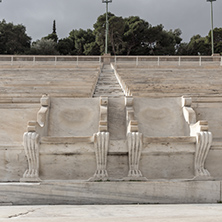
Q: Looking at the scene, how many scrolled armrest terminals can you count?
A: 4